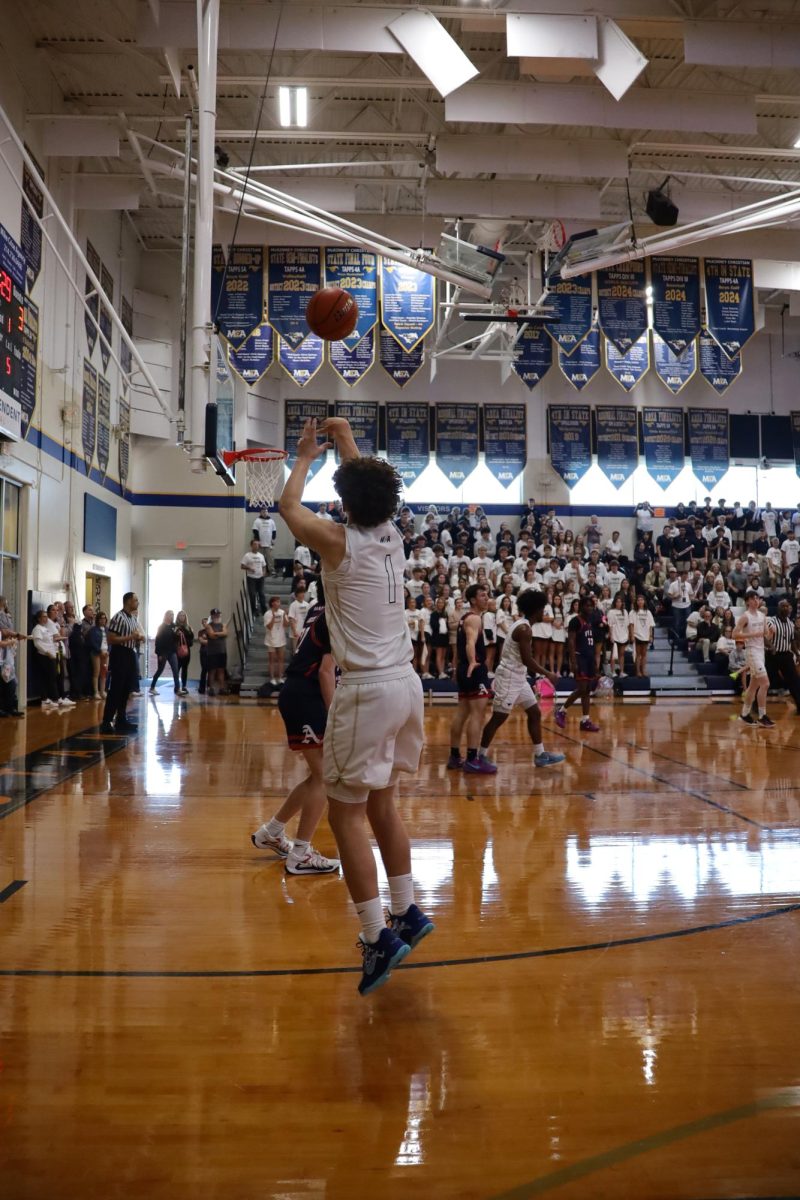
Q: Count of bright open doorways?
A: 1